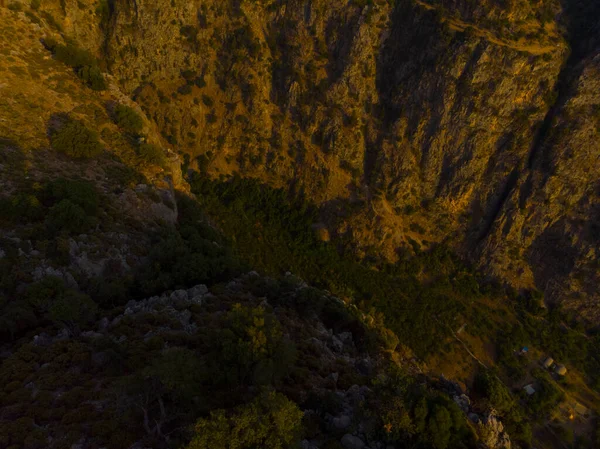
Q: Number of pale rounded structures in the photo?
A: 2